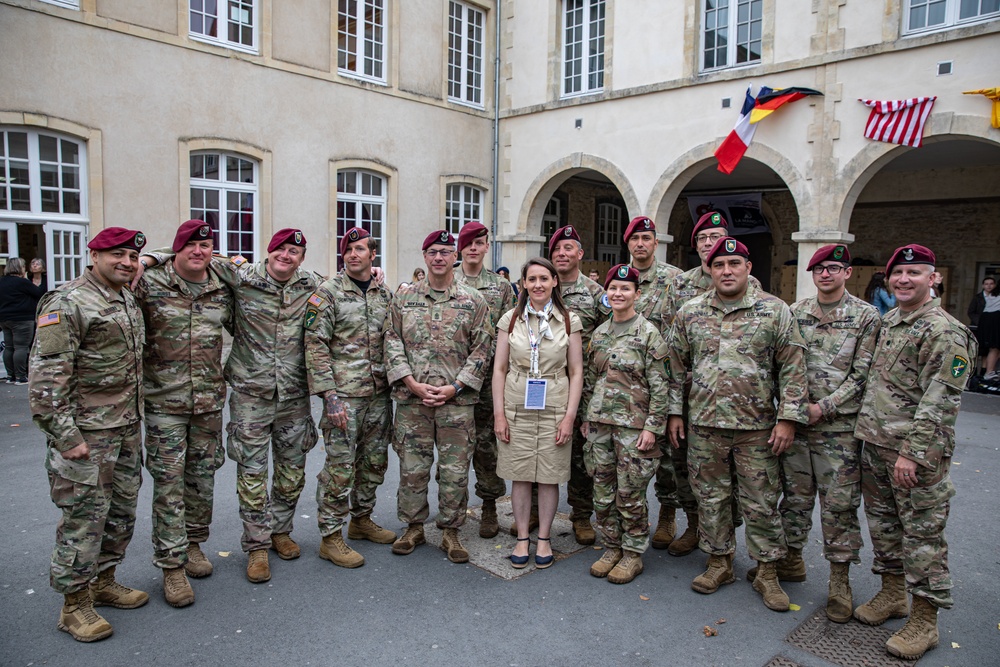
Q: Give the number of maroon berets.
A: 13